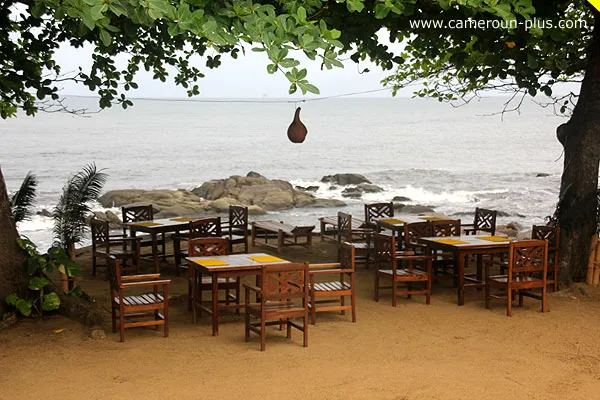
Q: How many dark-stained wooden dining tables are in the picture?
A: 4